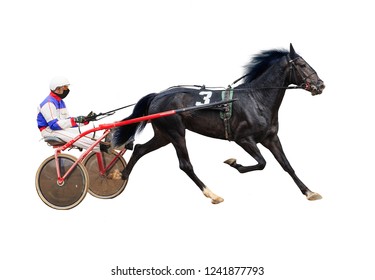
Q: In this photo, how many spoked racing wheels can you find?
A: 2